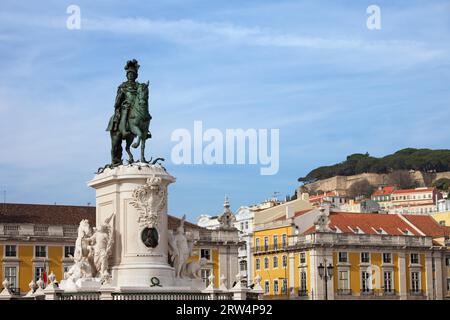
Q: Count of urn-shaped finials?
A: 8